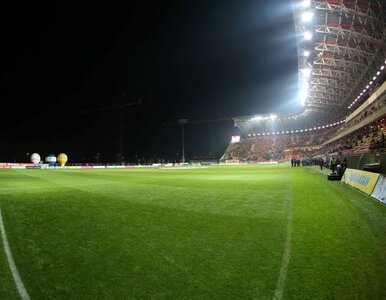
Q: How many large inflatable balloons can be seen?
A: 3